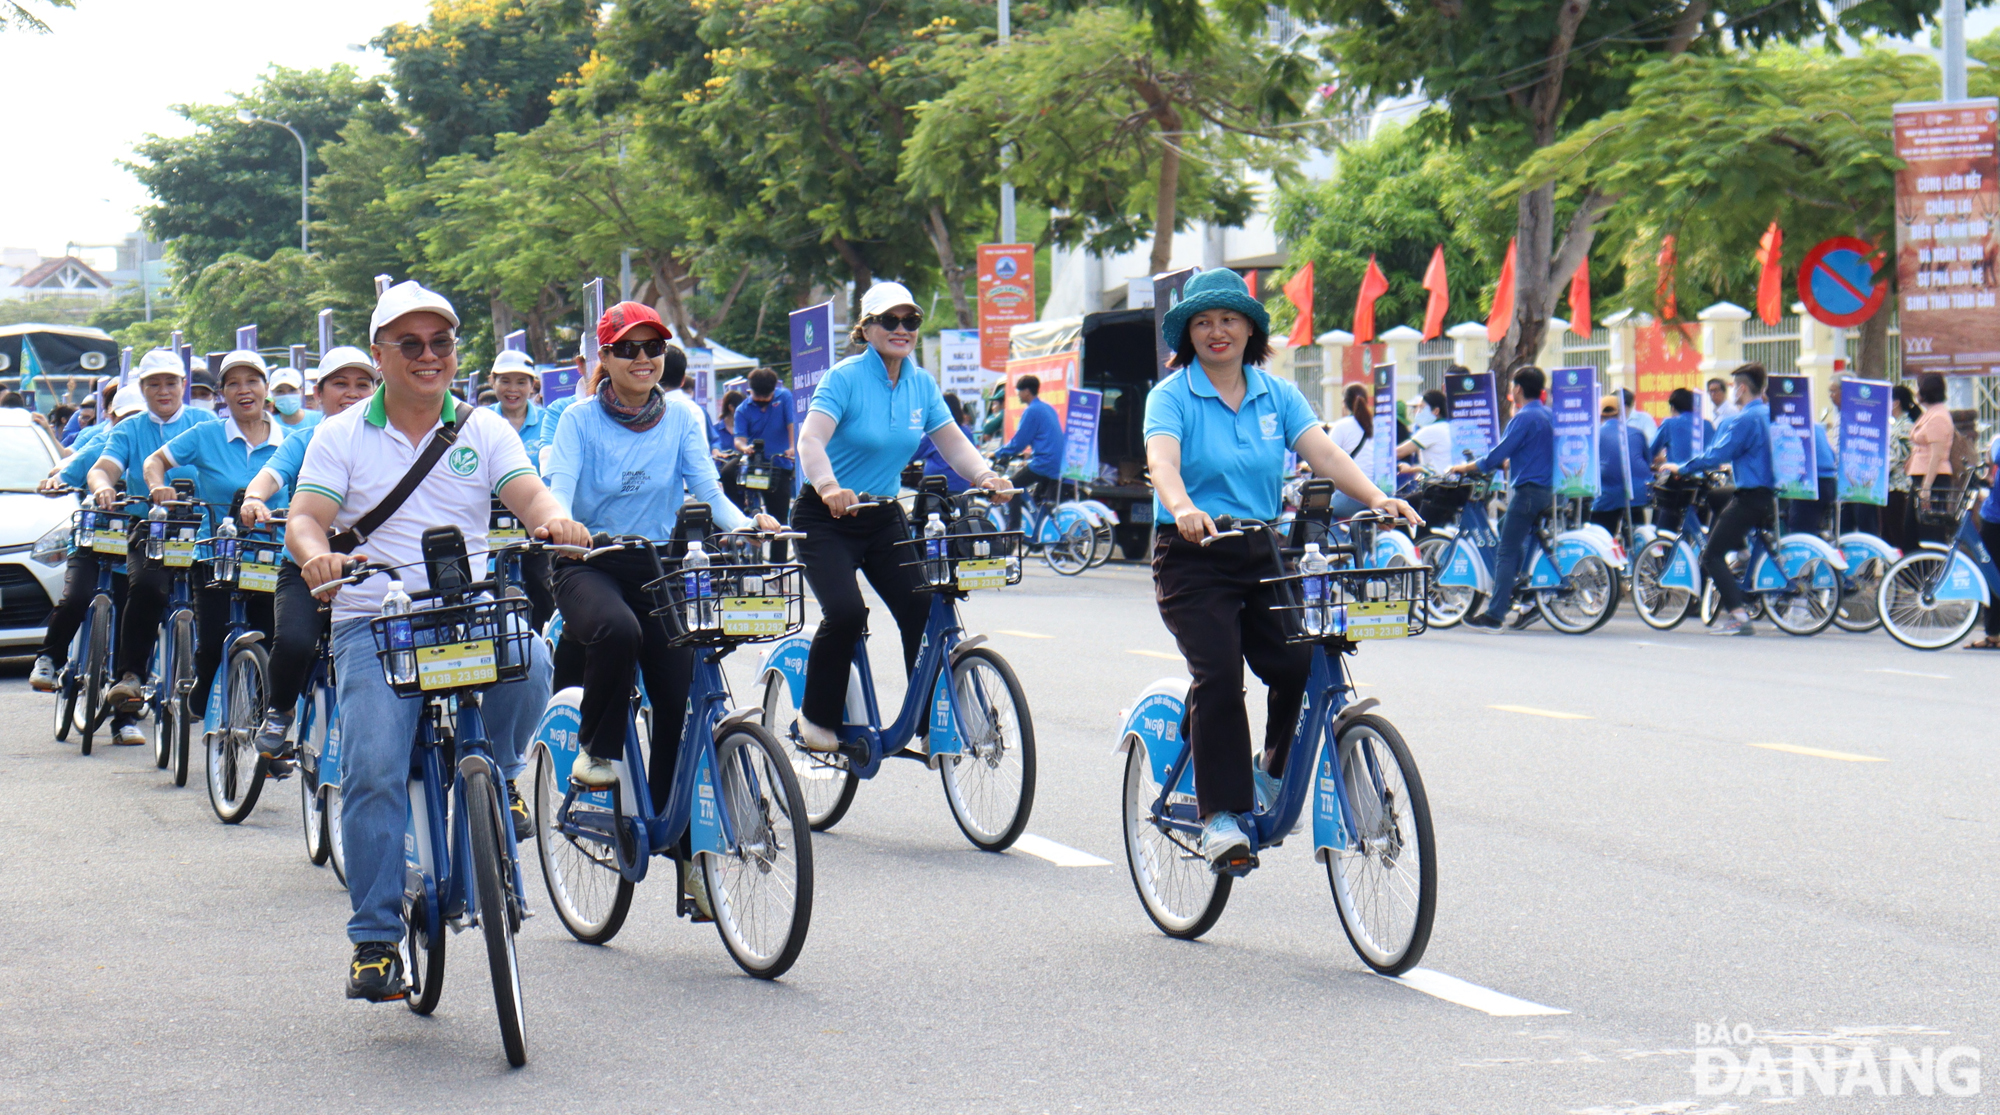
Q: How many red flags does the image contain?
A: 8